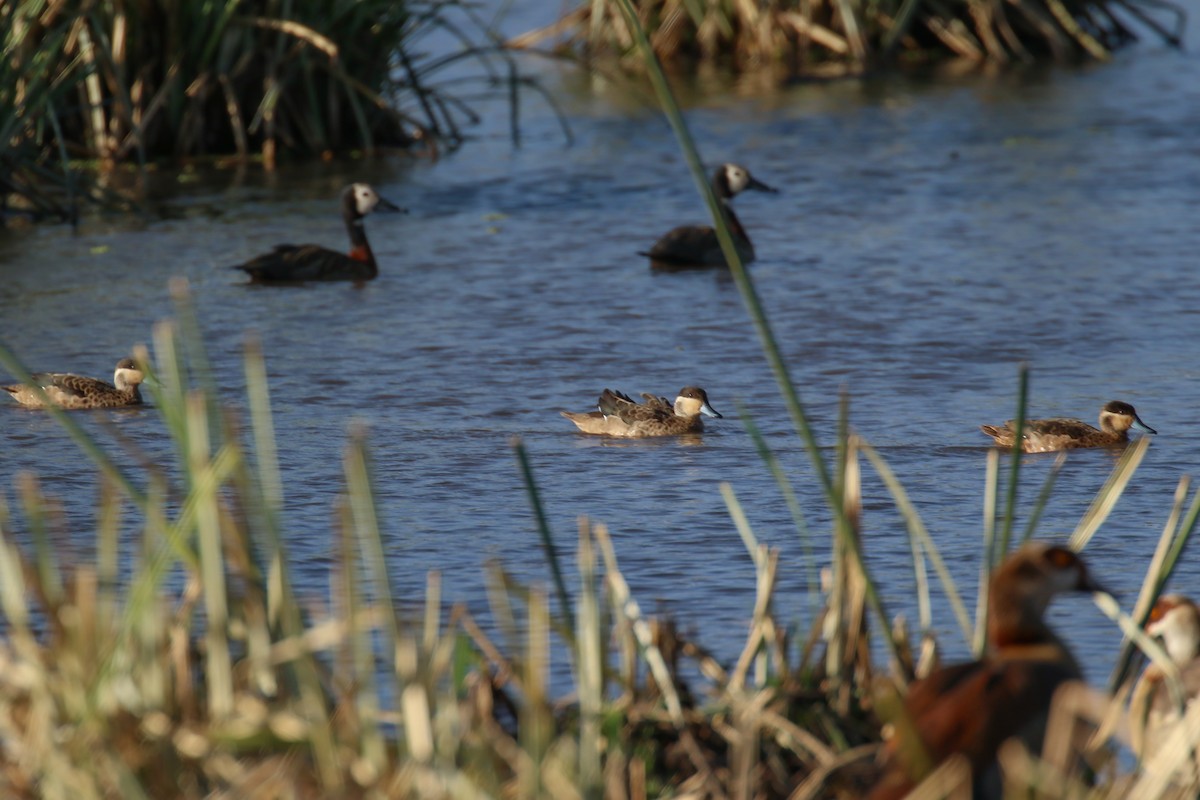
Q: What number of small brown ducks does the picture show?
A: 3